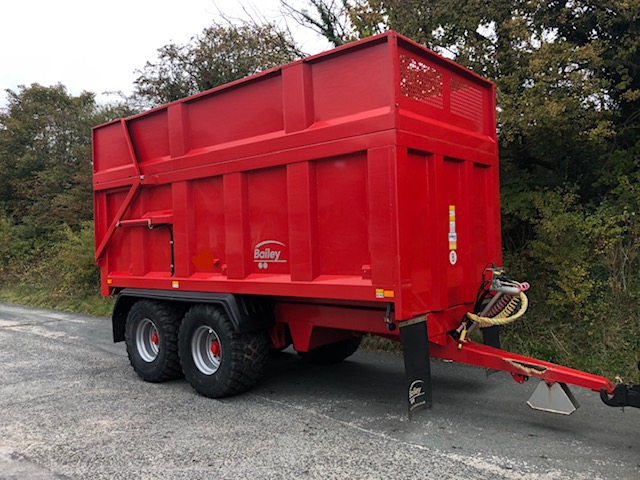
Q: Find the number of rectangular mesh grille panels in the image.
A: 2